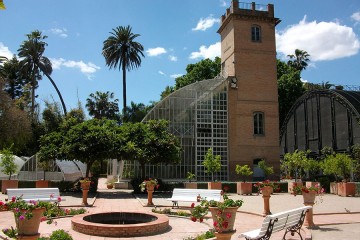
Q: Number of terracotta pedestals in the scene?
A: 6